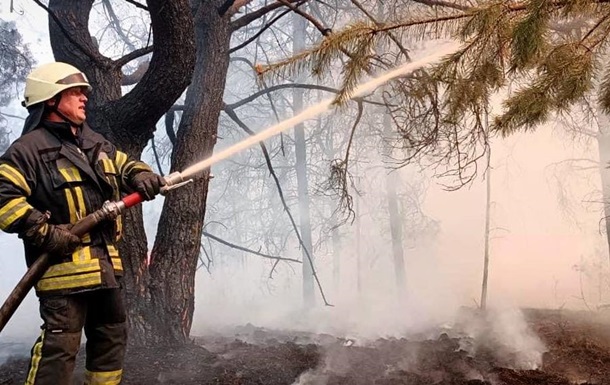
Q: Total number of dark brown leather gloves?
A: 2